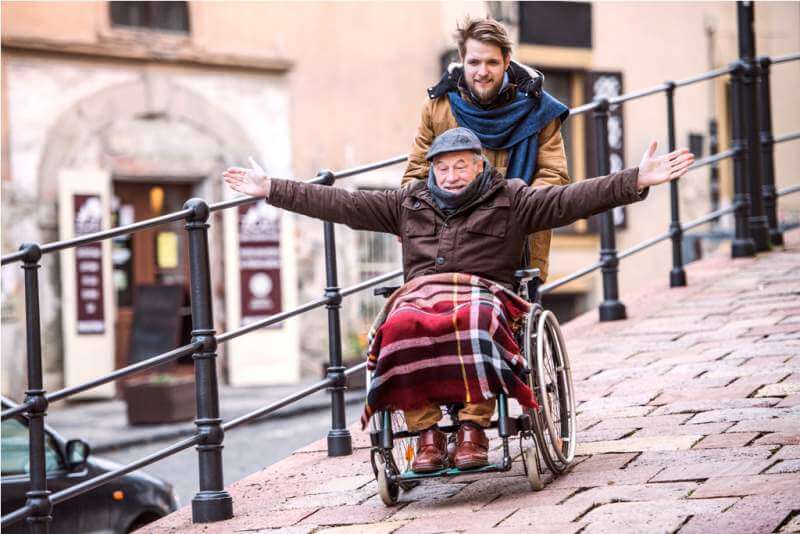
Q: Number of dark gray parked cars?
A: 1